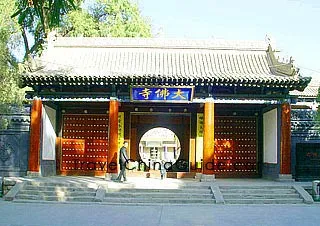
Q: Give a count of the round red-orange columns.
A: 4